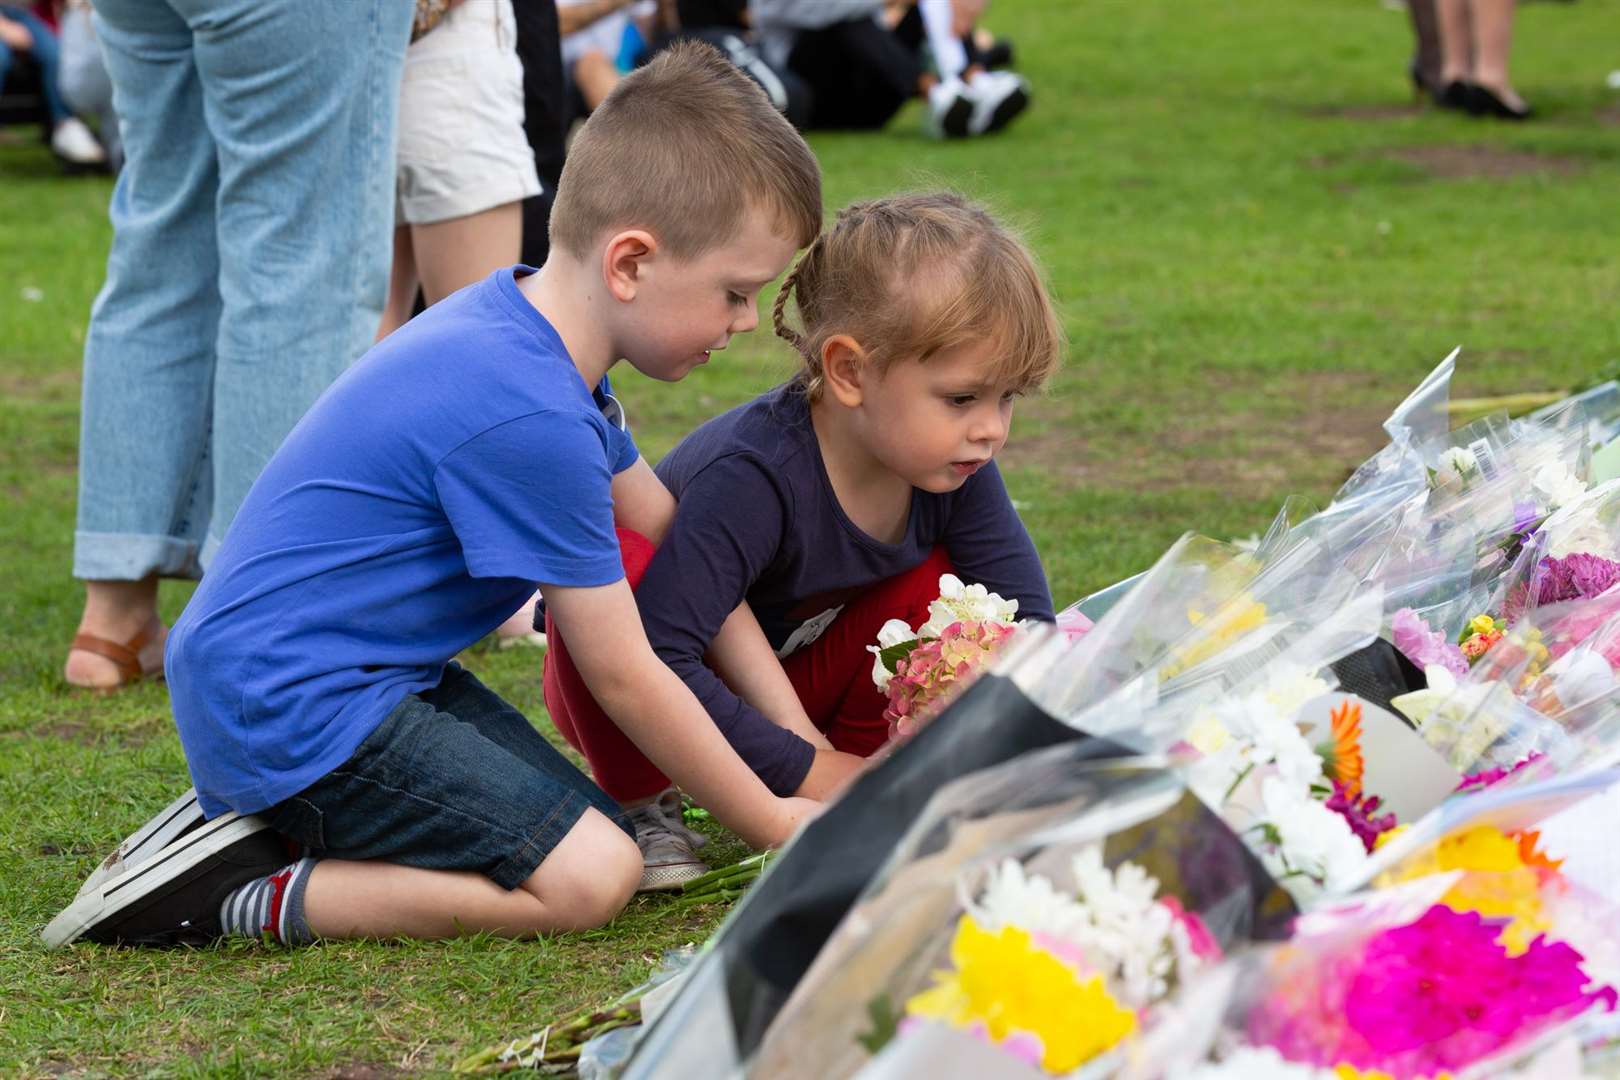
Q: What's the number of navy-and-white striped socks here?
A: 1